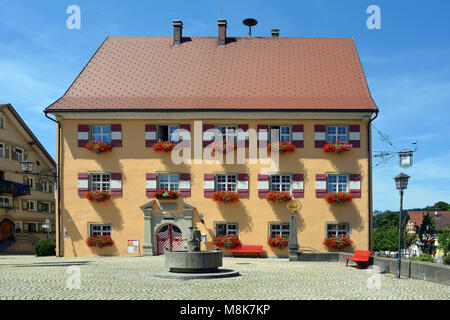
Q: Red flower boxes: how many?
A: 14